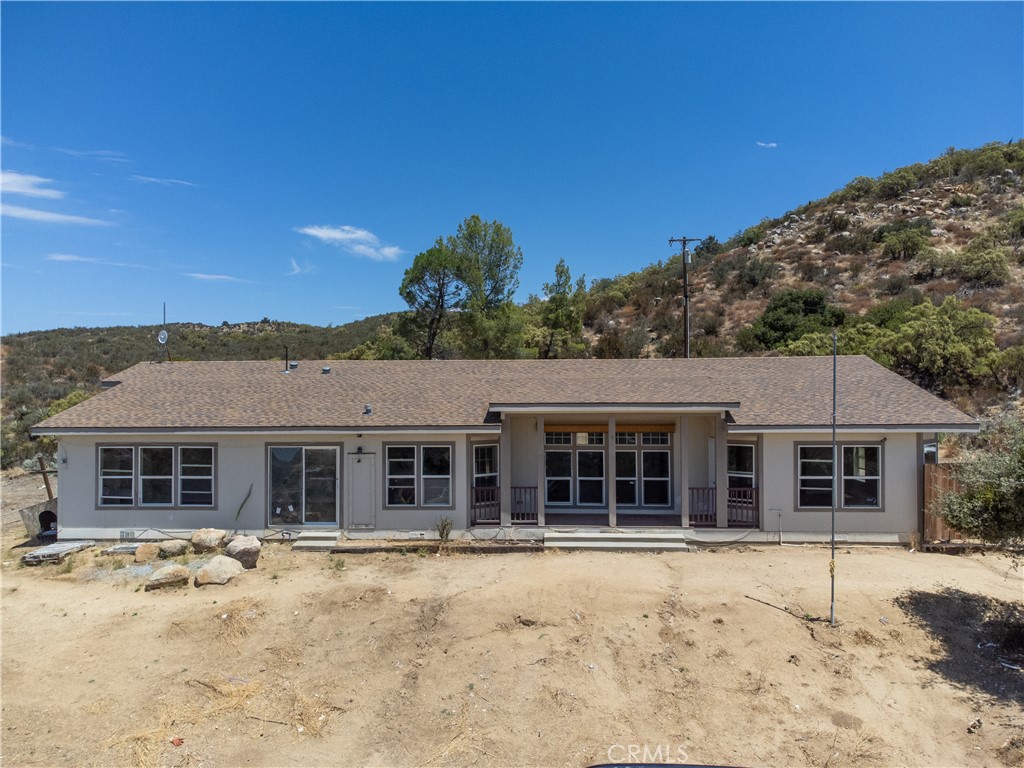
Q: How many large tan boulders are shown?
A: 6